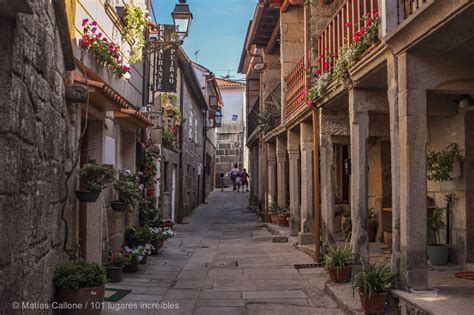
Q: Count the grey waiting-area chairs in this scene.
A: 0